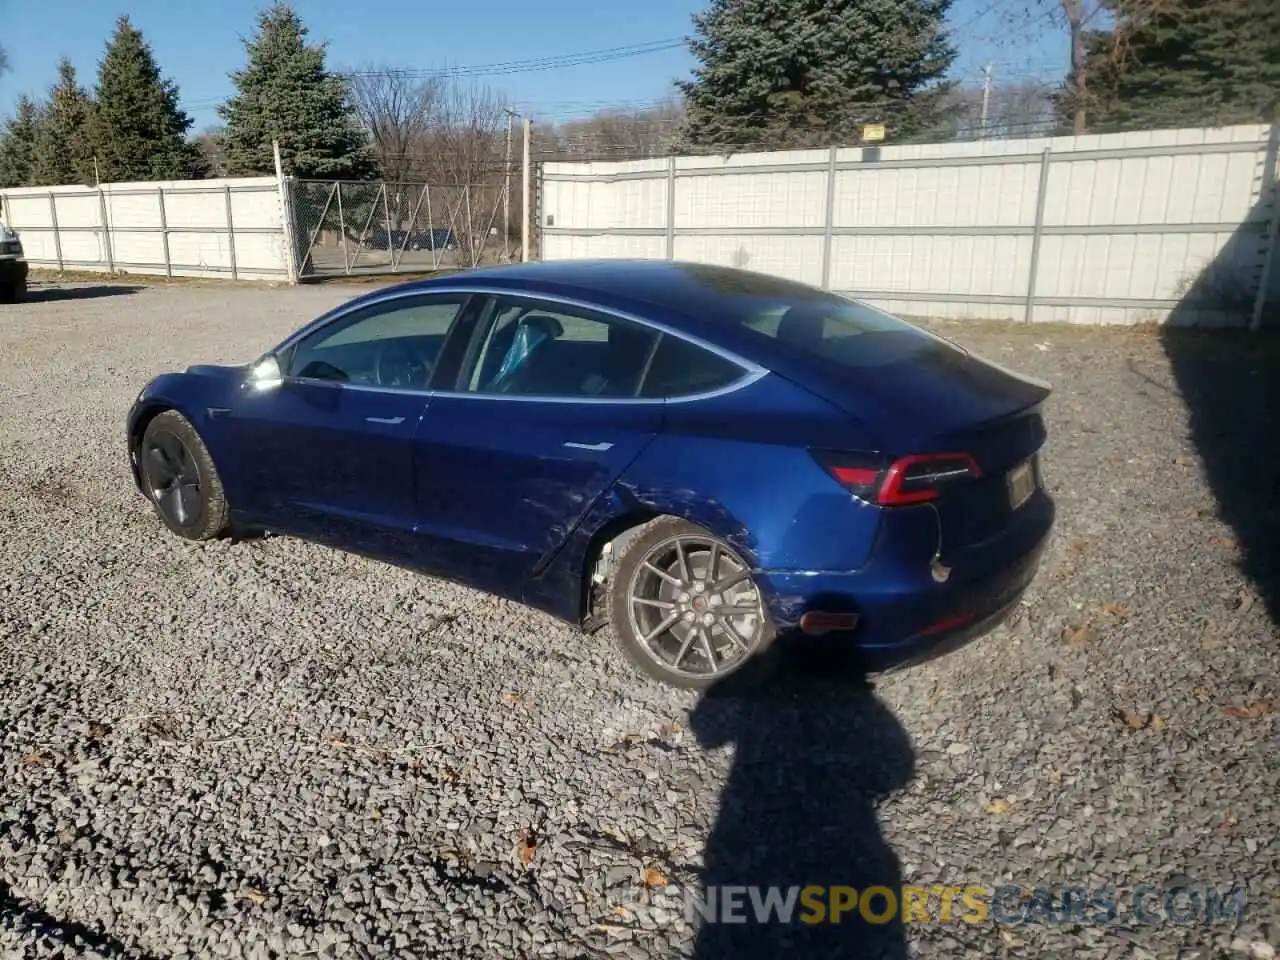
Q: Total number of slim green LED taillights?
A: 0